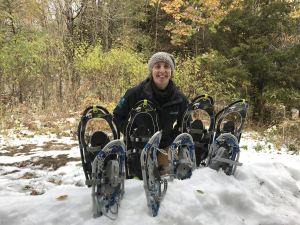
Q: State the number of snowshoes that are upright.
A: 8